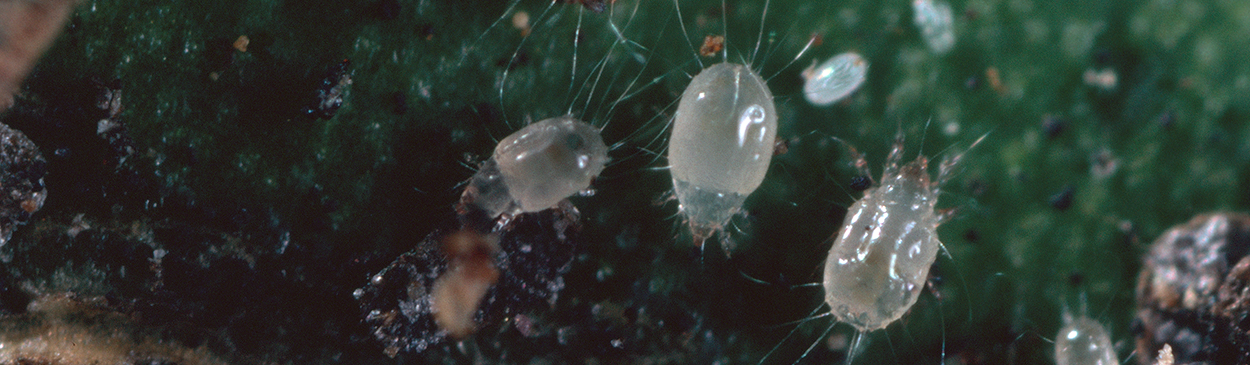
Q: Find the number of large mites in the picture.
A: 3